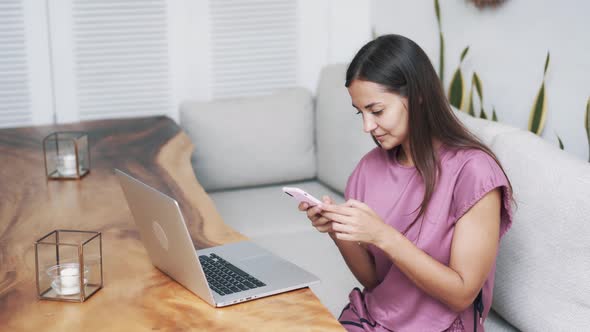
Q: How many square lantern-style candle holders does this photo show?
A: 2